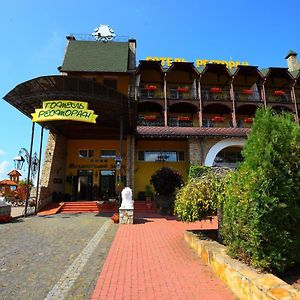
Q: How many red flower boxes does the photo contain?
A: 9